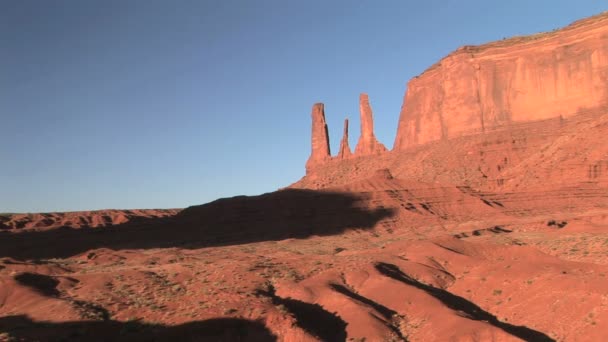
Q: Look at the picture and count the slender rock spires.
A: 3